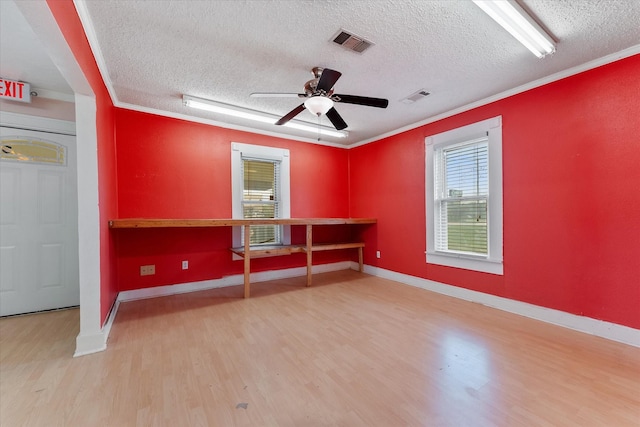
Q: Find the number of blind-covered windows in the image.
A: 2